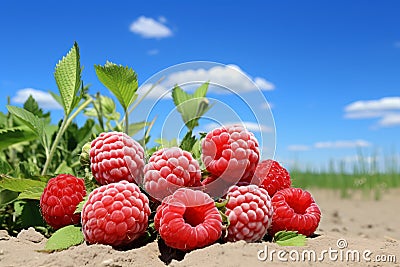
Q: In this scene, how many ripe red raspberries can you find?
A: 9